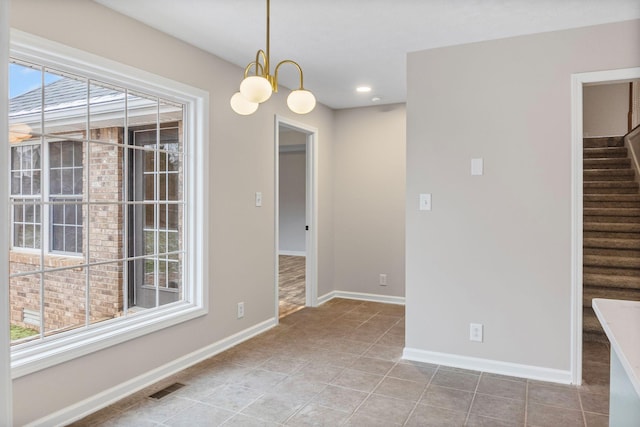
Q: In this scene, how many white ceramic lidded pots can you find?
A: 0